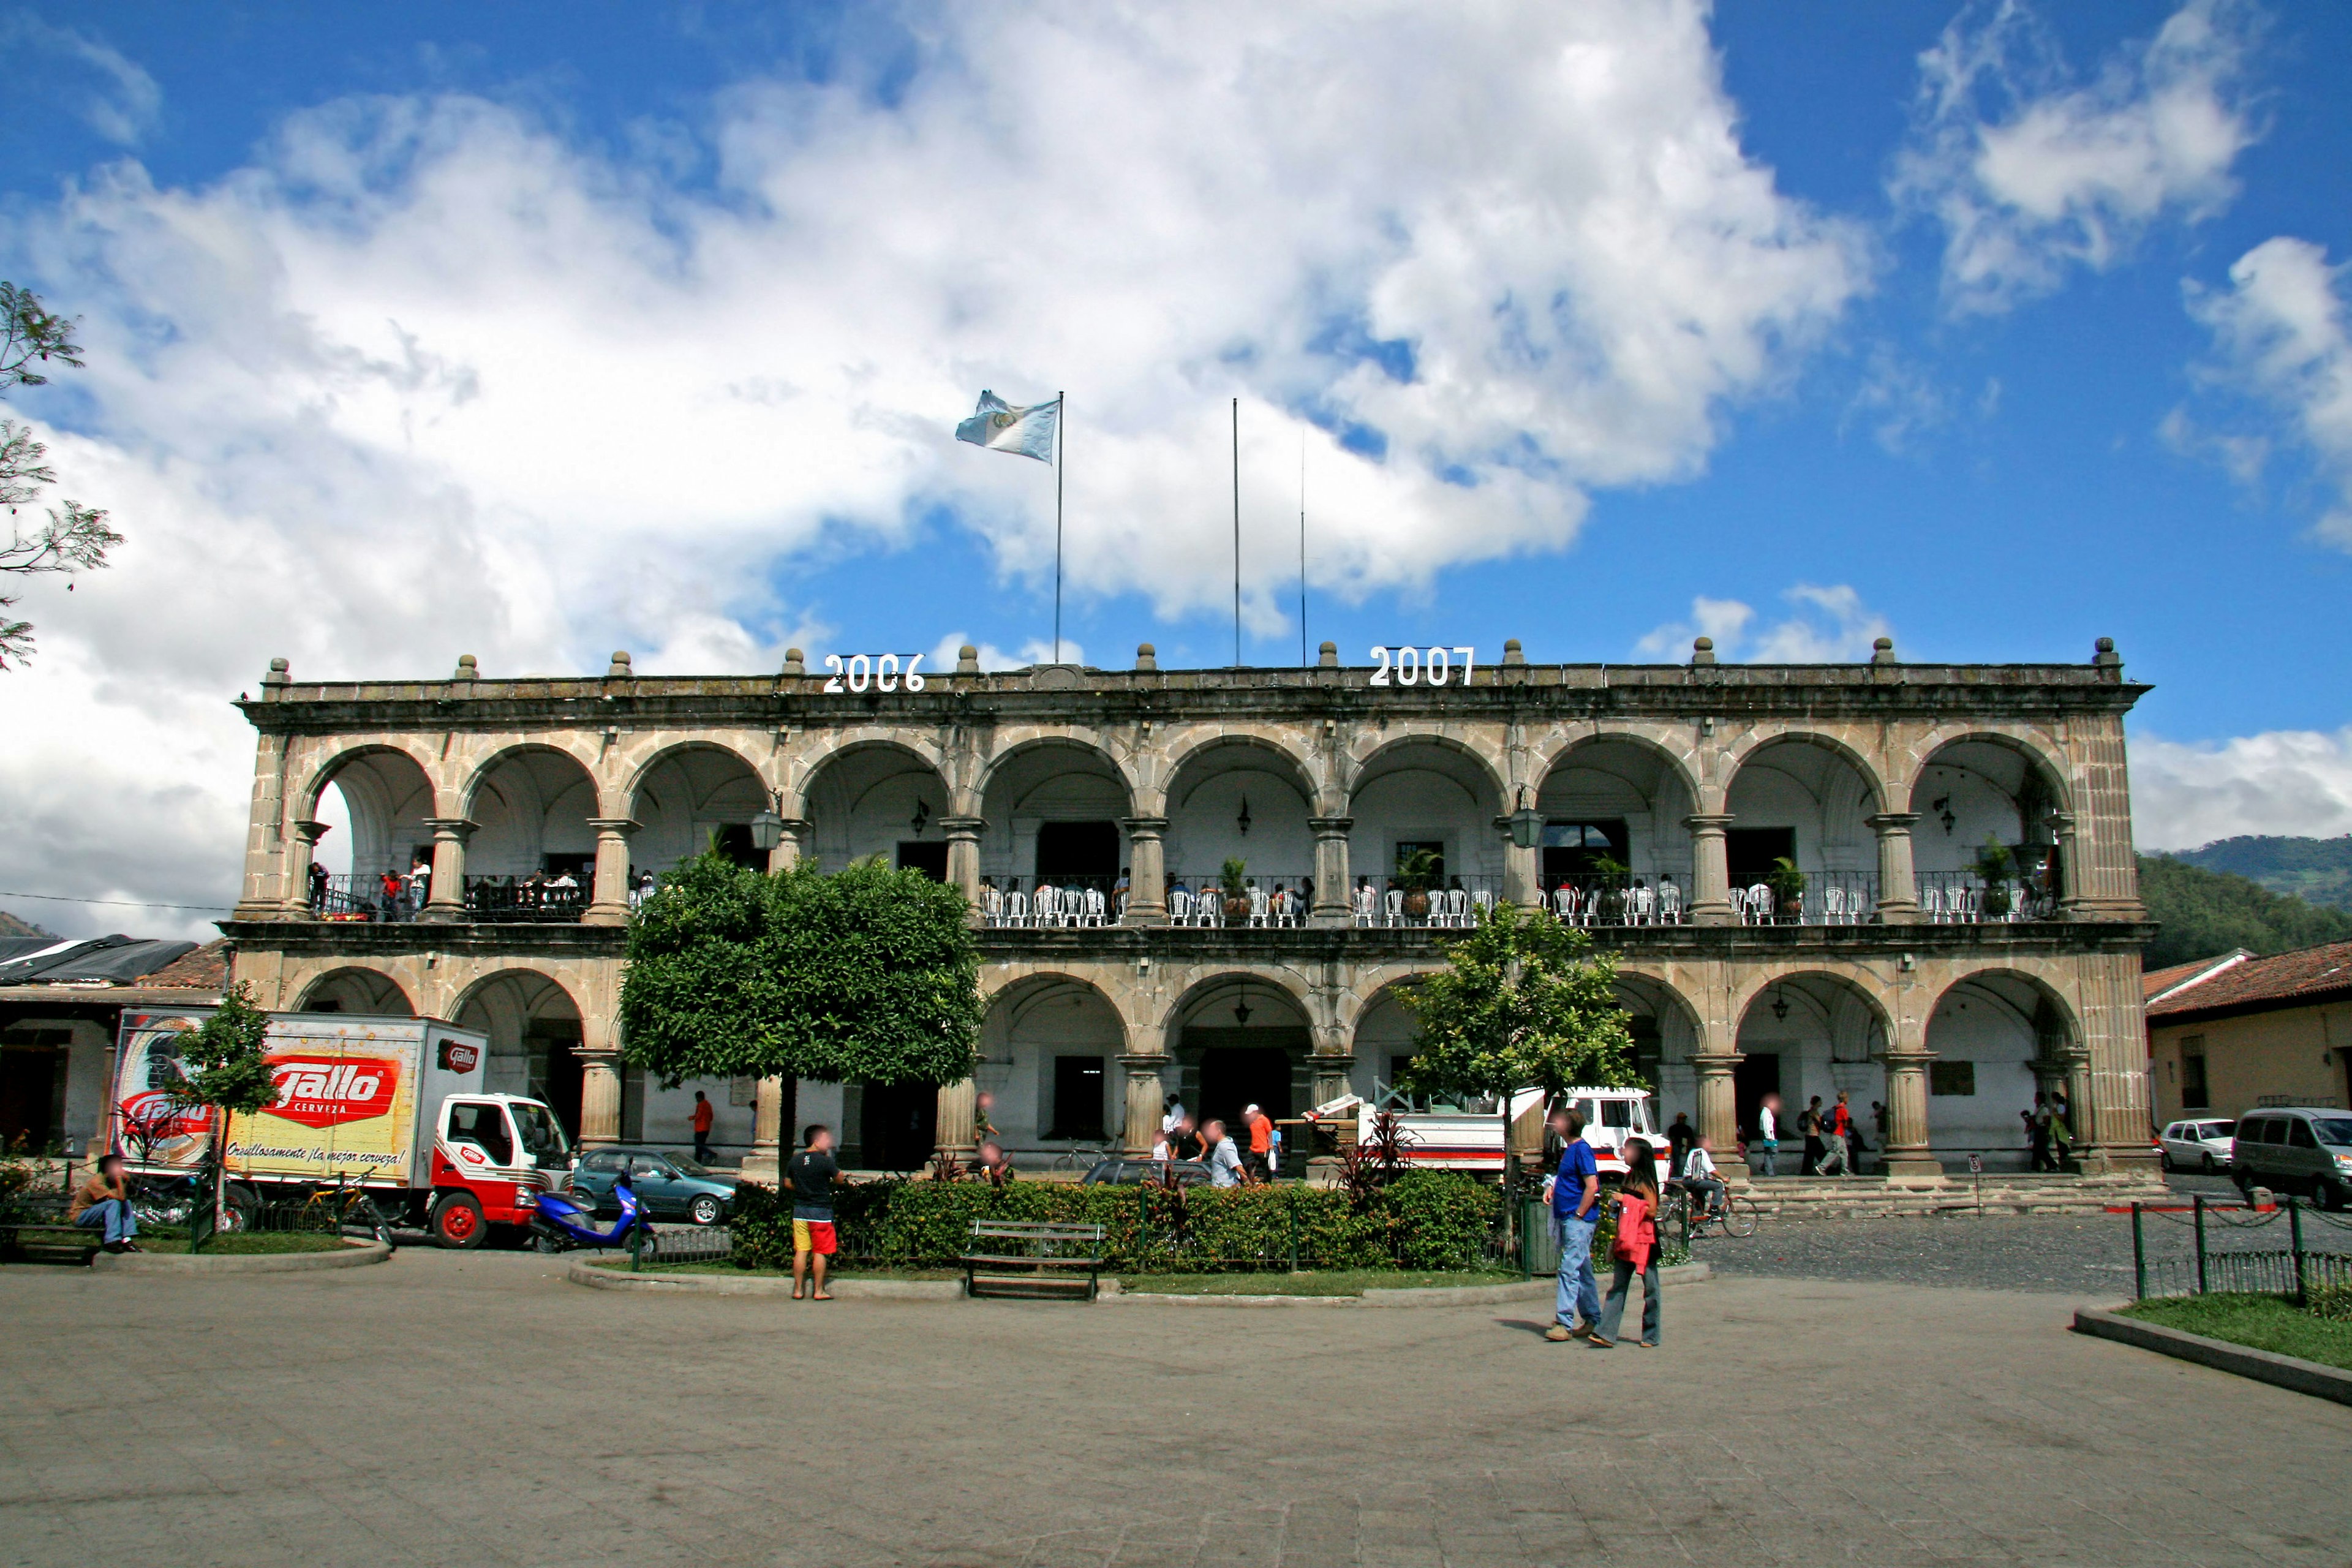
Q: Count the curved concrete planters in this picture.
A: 3